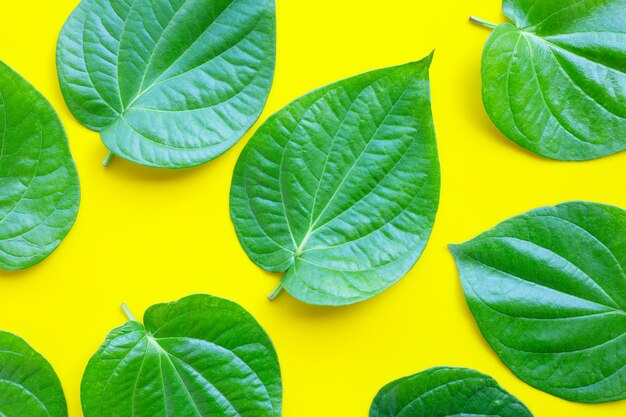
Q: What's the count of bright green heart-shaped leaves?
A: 8